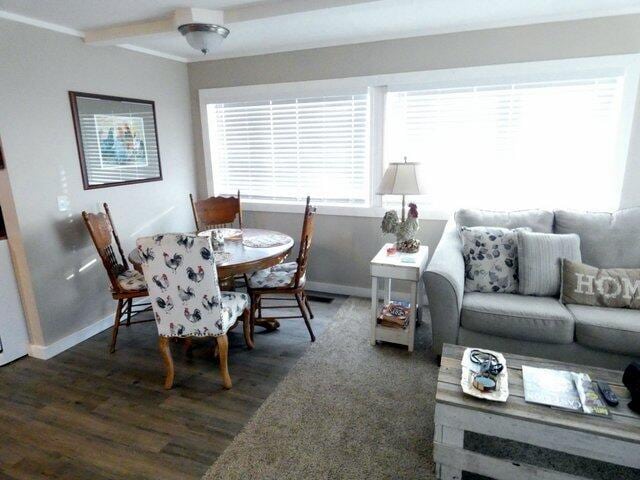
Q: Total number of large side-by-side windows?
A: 2